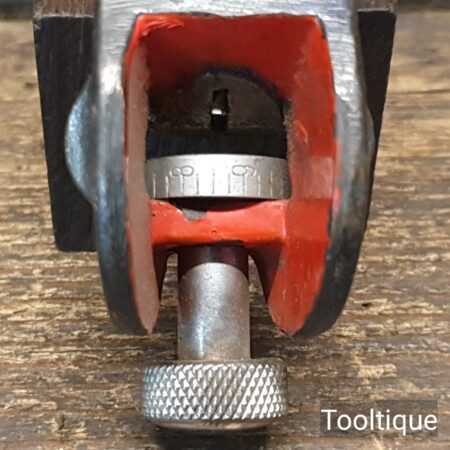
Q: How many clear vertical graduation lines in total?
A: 9